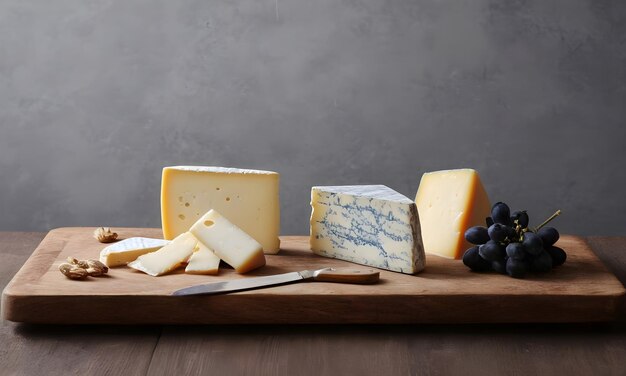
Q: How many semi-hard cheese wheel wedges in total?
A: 2